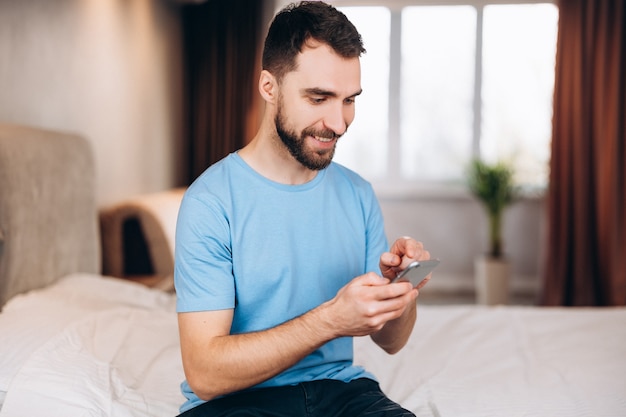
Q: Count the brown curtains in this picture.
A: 2